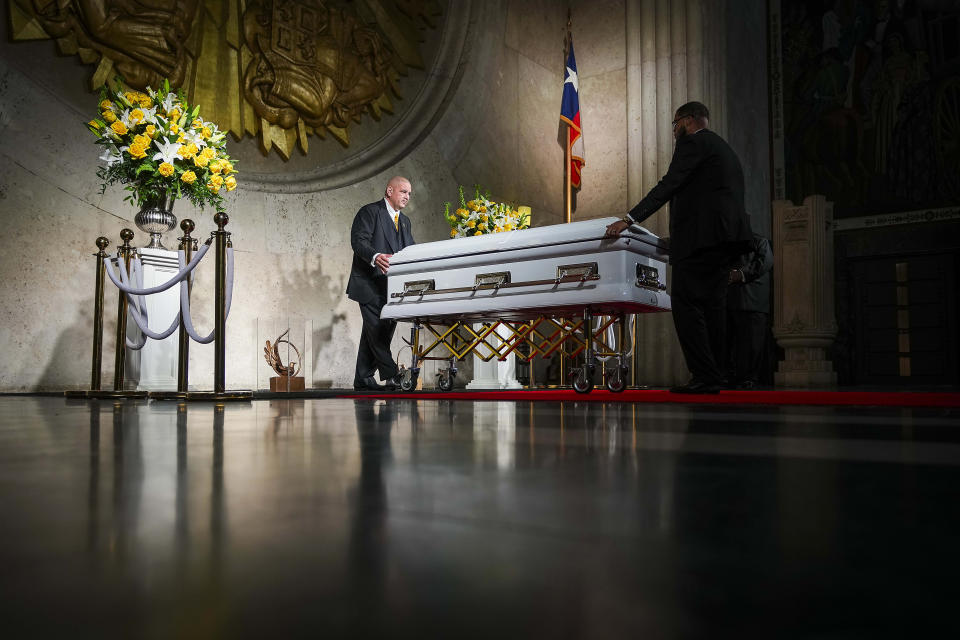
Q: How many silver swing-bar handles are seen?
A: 4